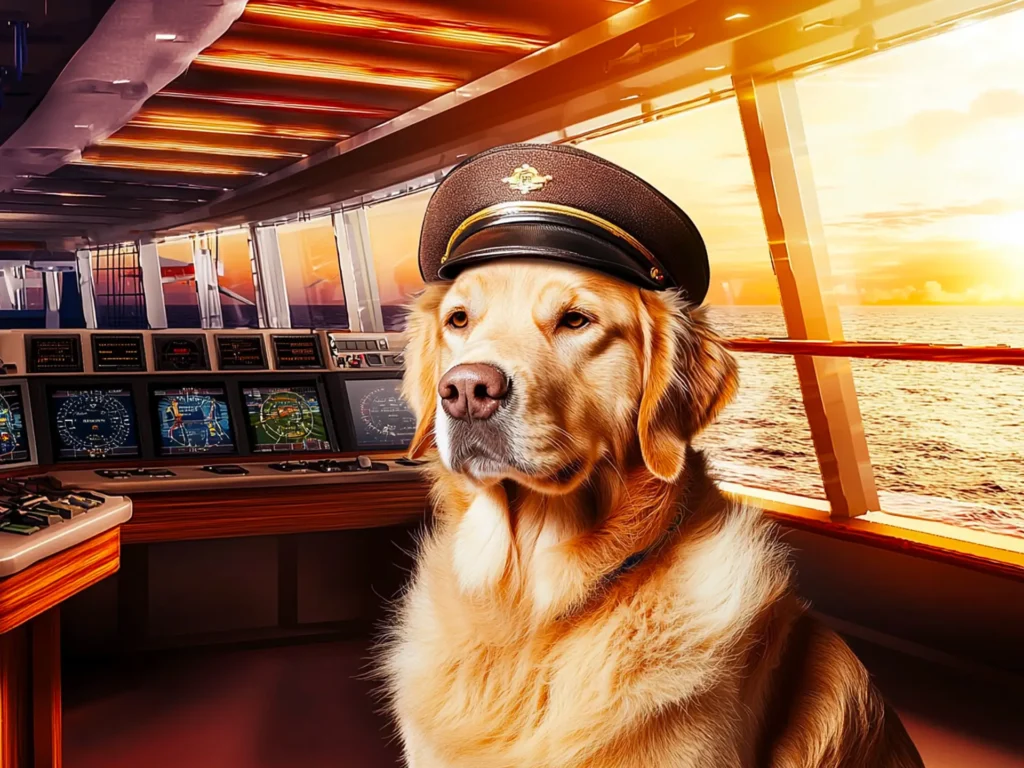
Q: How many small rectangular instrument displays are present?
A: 5